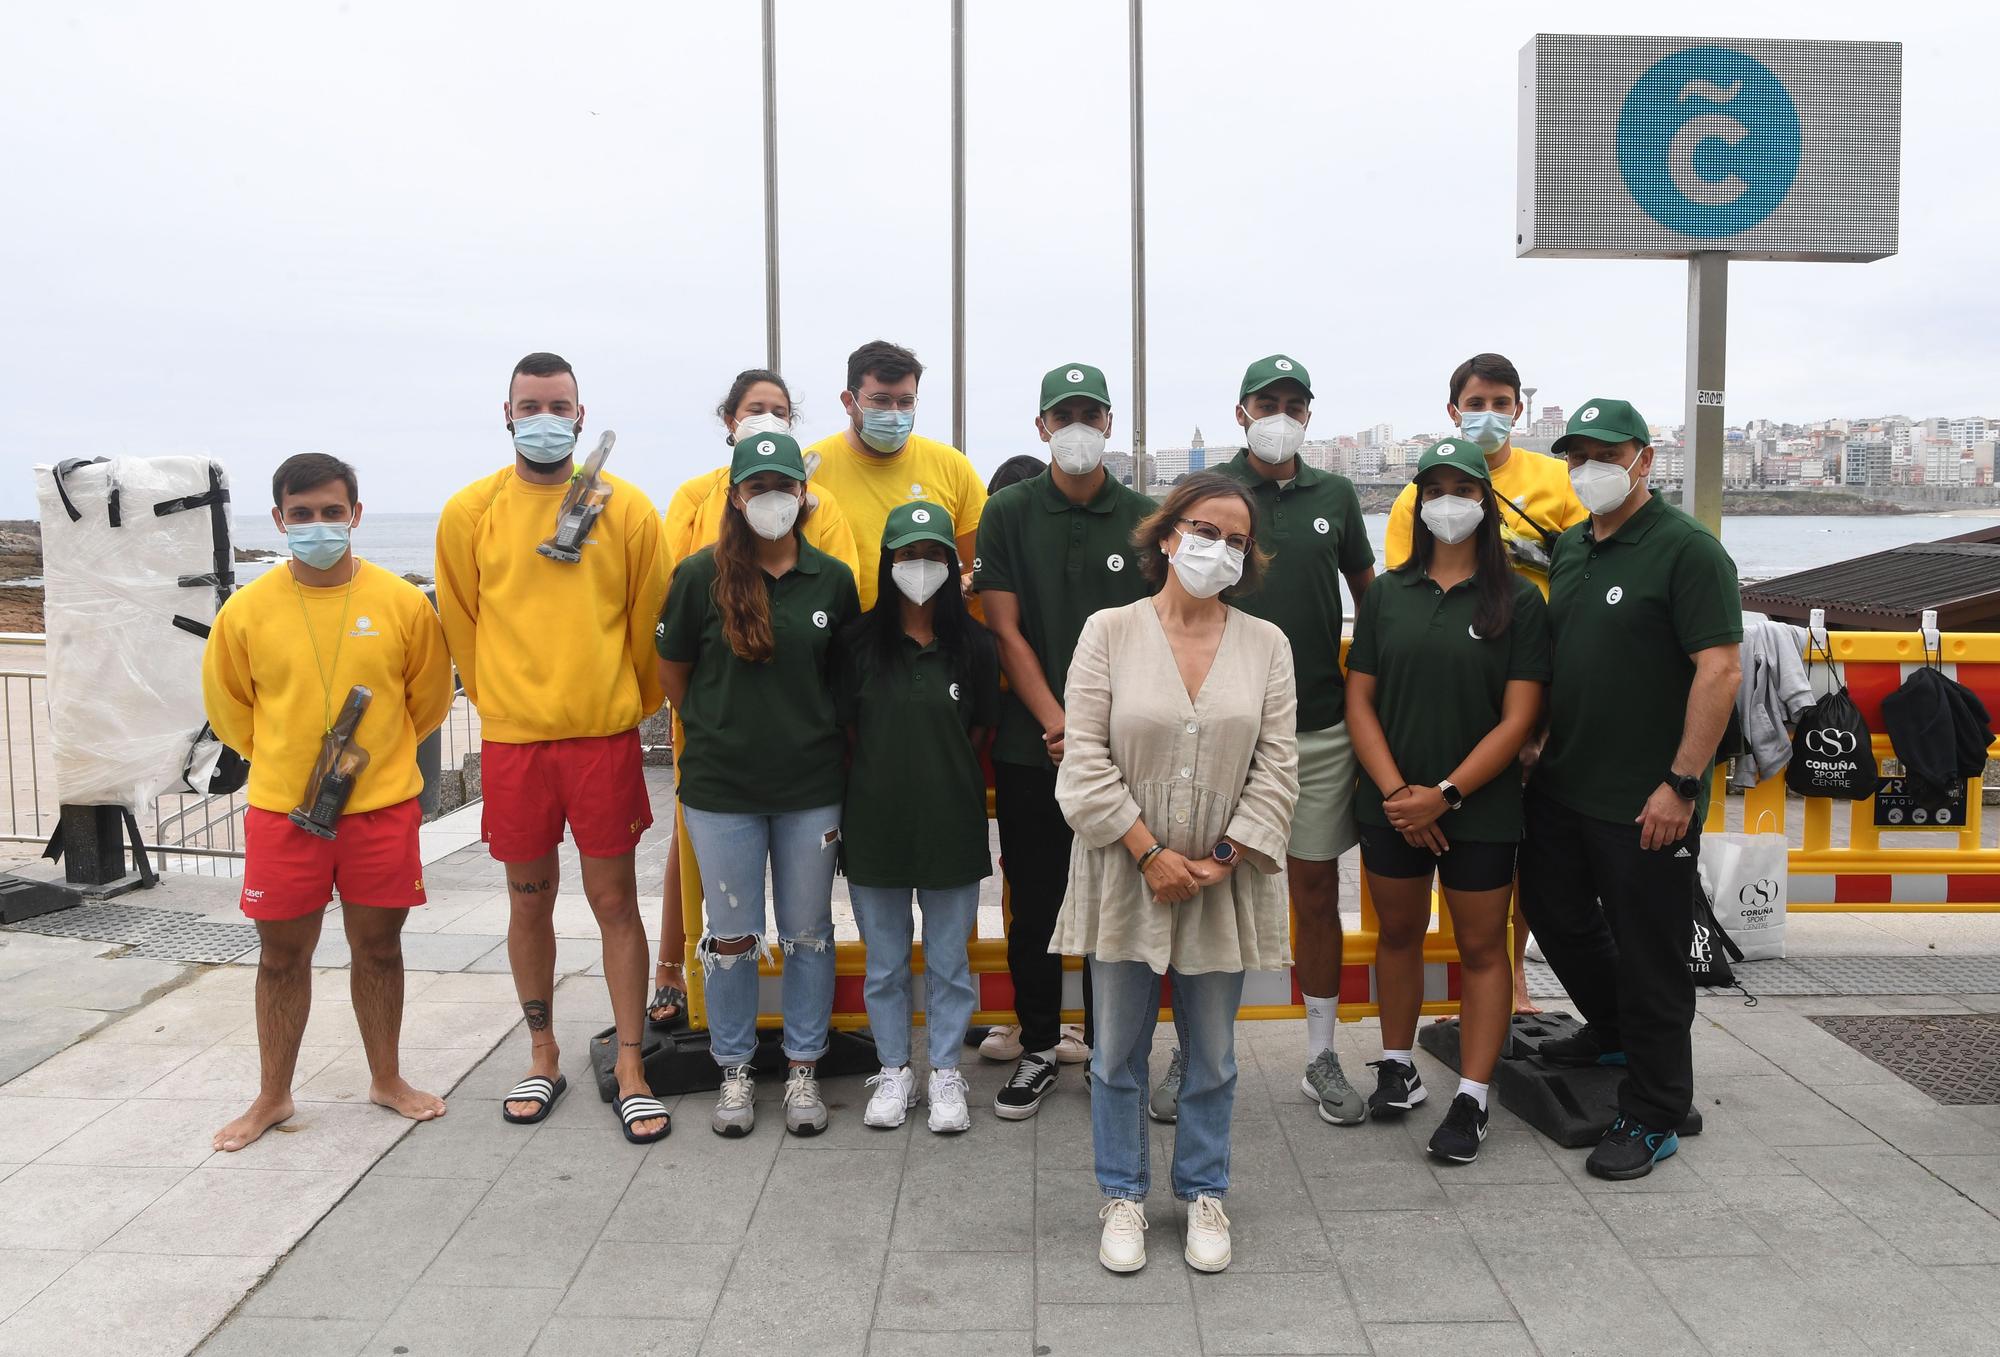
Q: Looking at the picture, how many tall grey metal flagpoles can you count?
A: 3